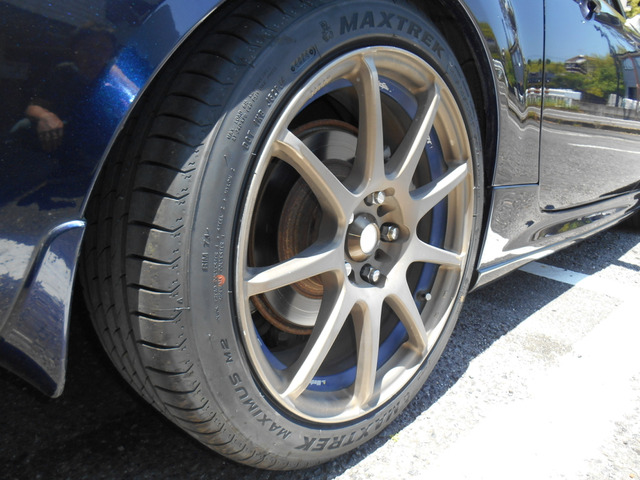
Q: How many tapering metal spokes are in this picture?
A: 9